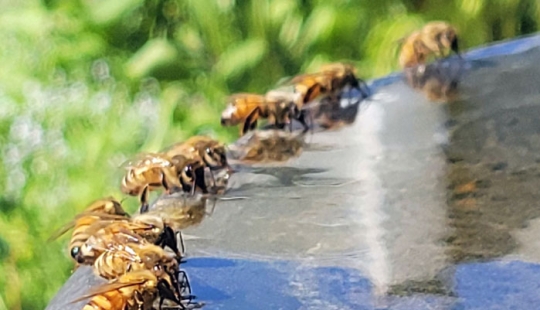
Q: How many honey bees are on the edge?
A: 9